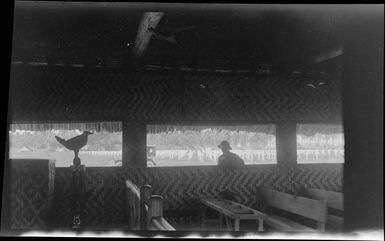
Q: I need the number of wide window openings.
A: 3